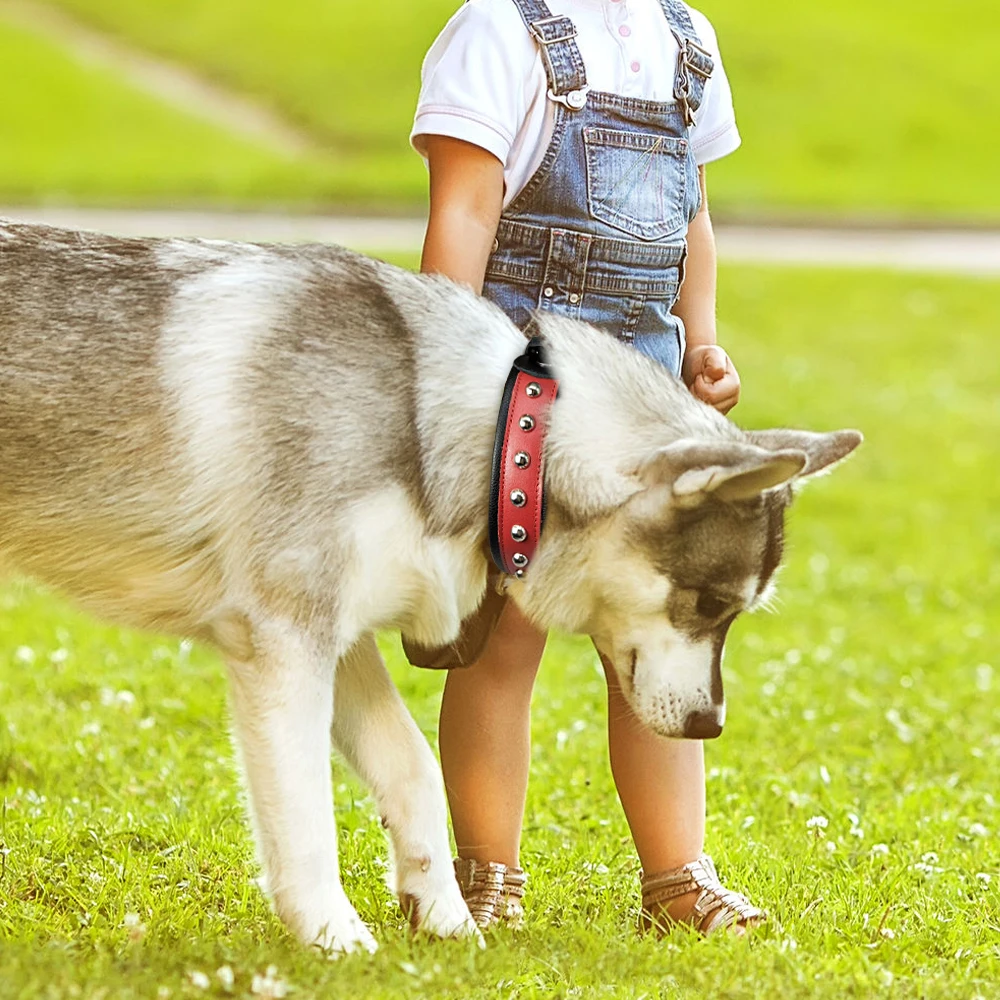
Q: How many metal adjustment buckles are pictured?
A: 2